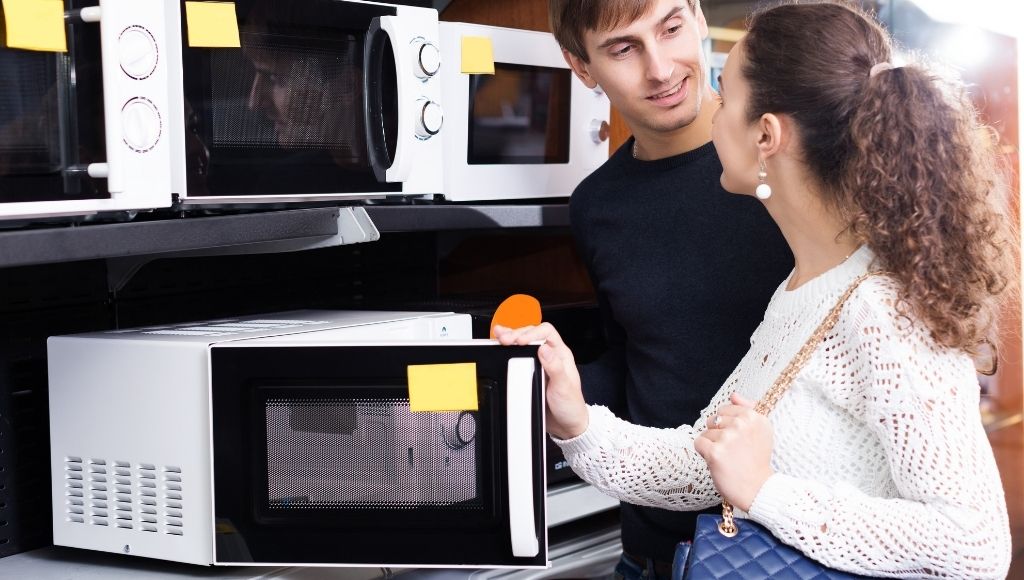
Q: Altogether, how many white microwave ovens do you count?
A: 4